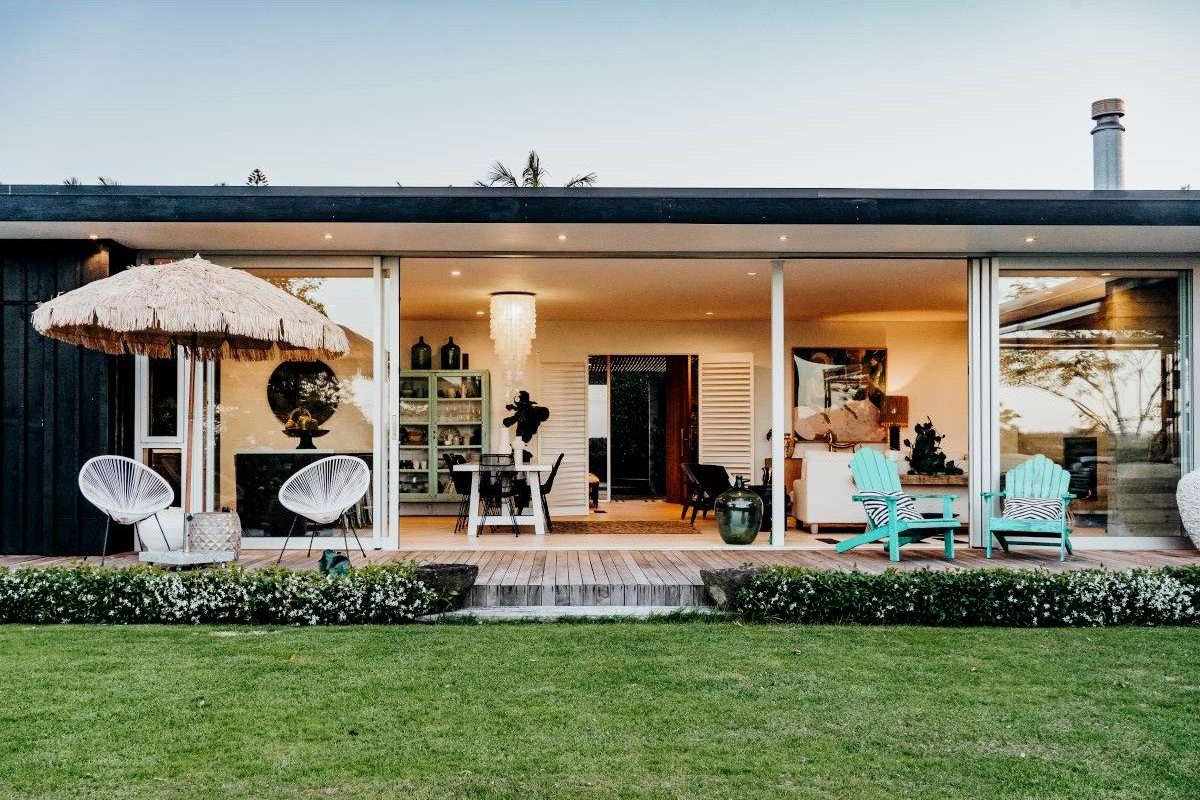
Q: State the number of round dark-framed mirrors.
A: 1